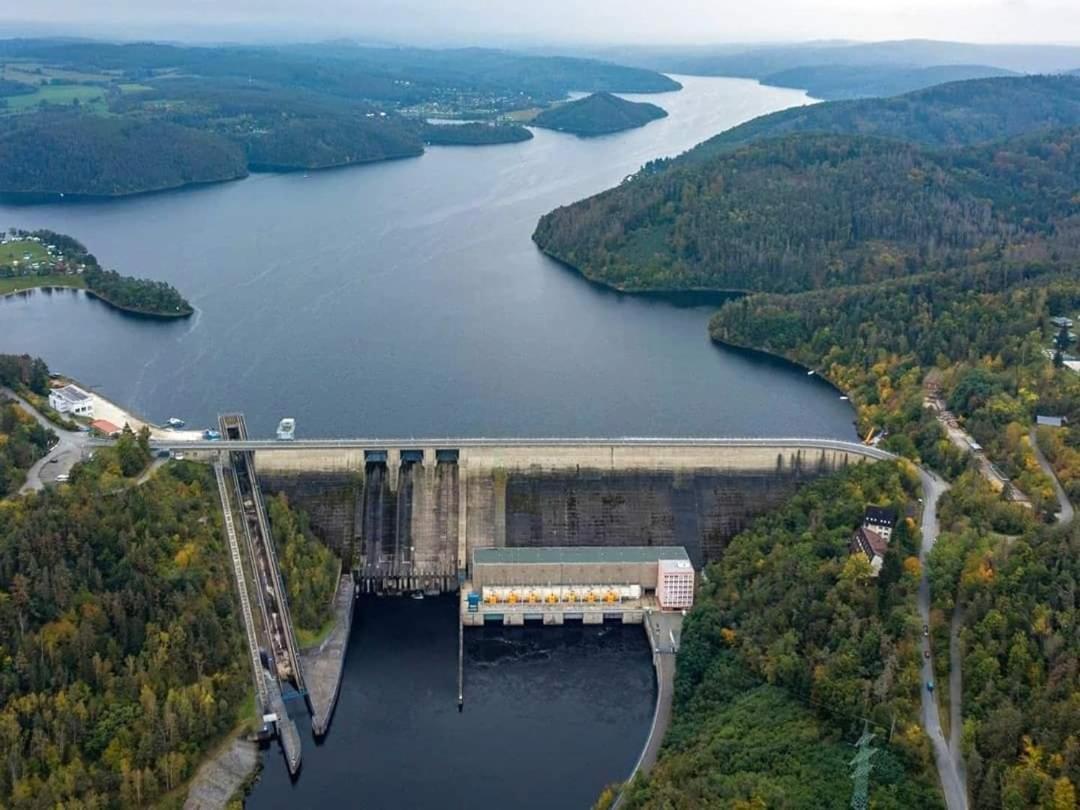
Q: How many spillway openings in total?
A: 3